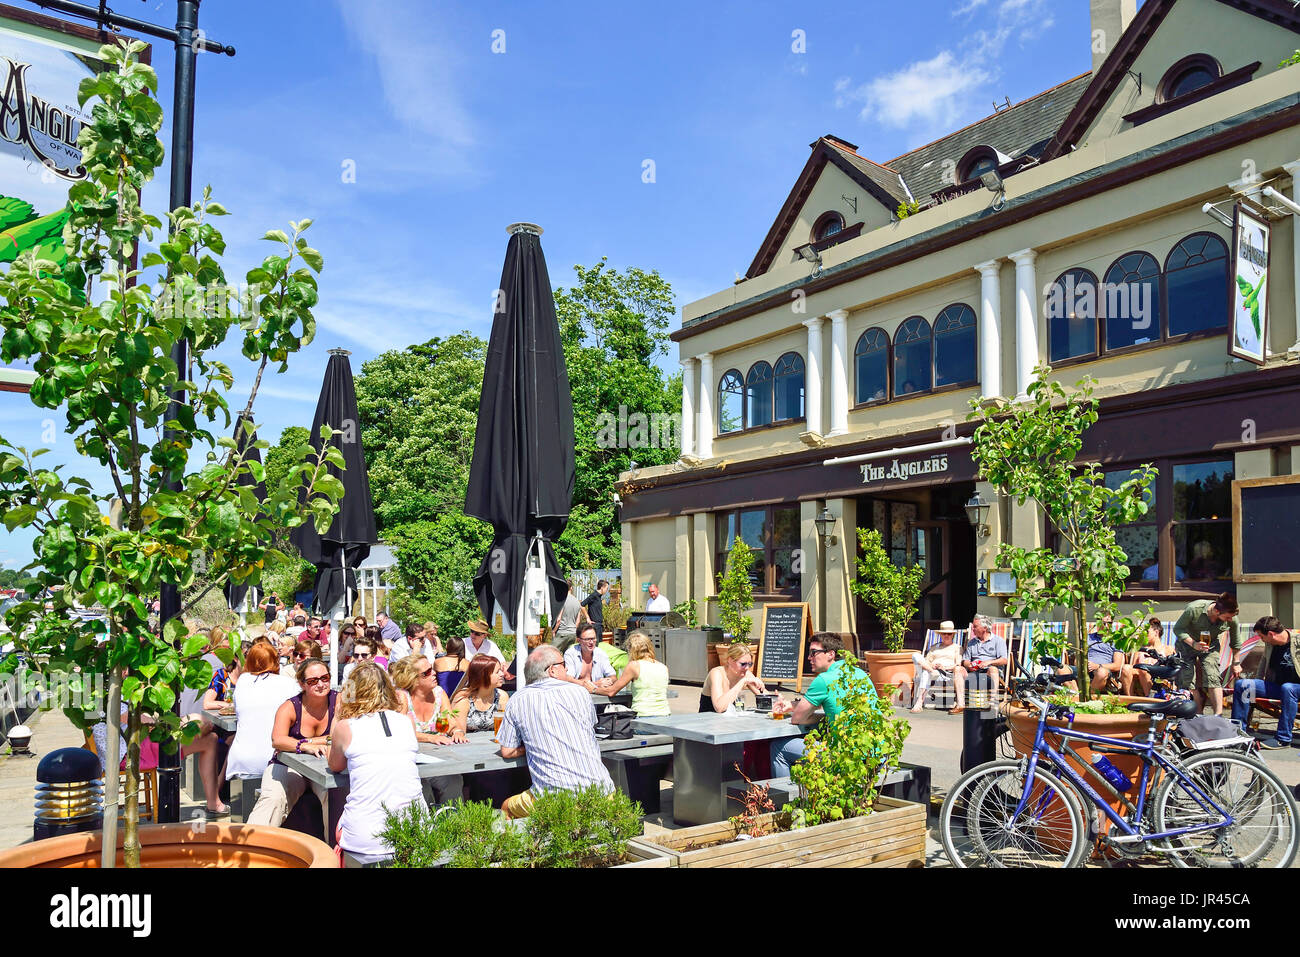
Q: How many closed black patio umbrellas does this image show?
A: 3